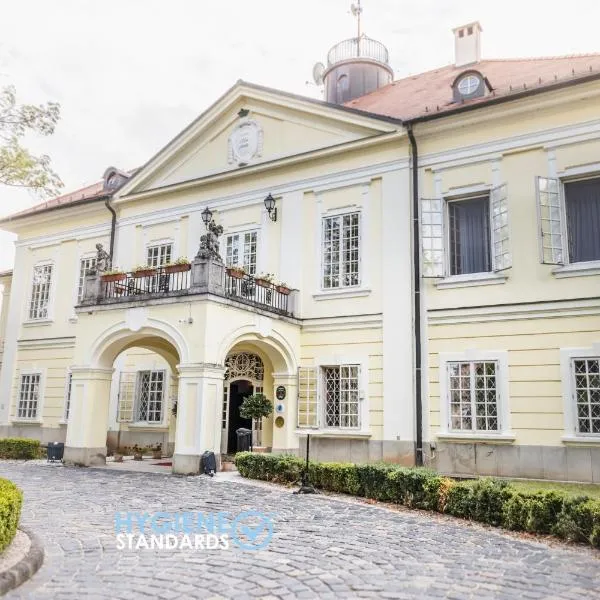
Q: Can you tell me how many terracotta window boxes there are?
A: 6